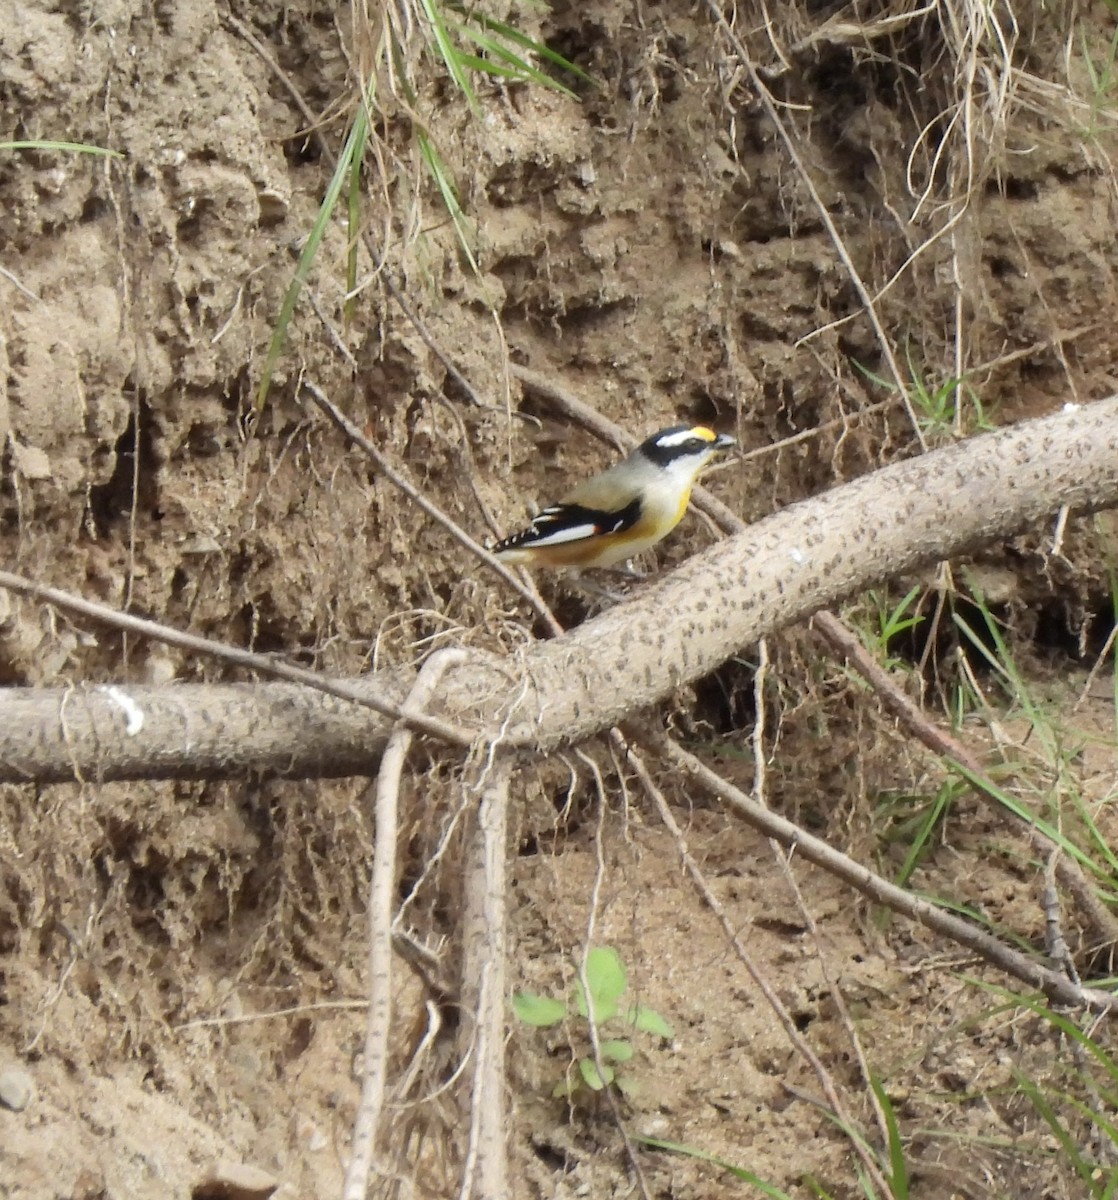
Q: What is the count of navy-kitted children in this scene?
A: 0